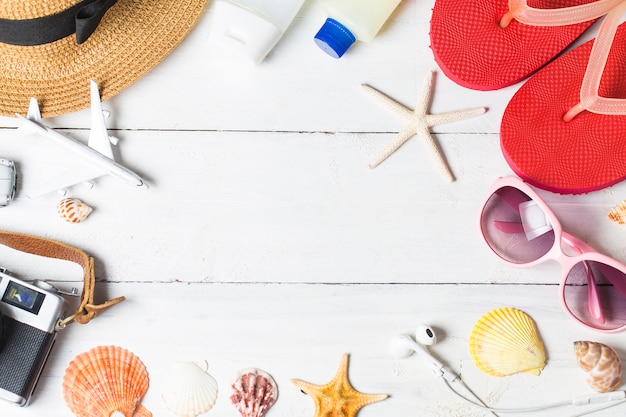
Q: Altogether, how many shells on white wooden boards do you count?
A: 7